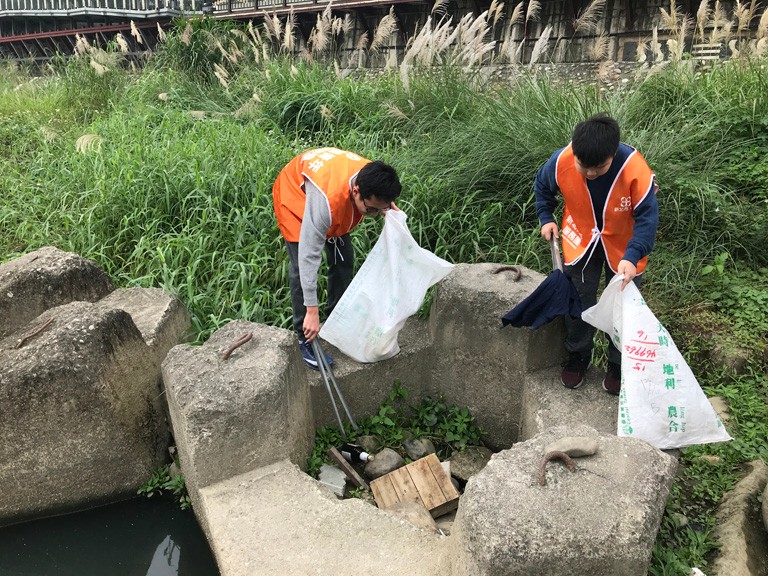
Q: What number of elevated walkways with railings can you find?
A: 1